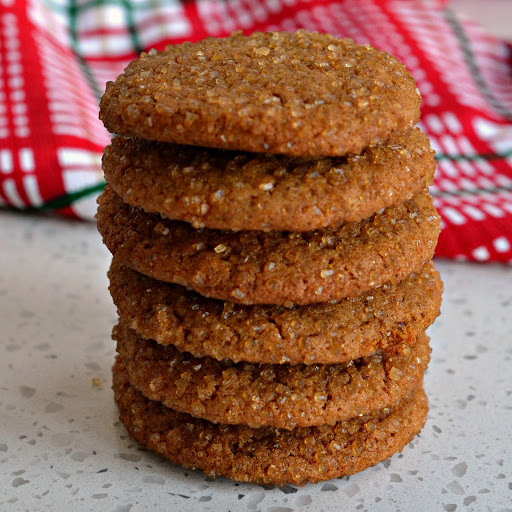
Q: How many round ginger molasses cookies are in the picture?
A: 6